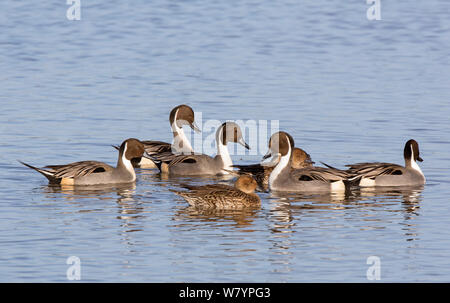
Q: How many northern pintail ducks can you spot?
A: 7